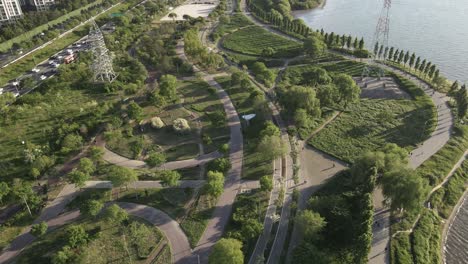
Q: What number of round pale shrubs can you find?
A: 2